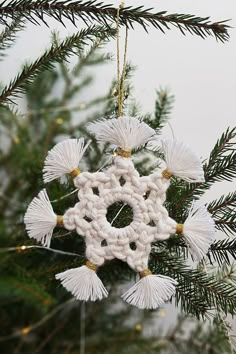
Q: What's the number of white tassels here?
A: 7